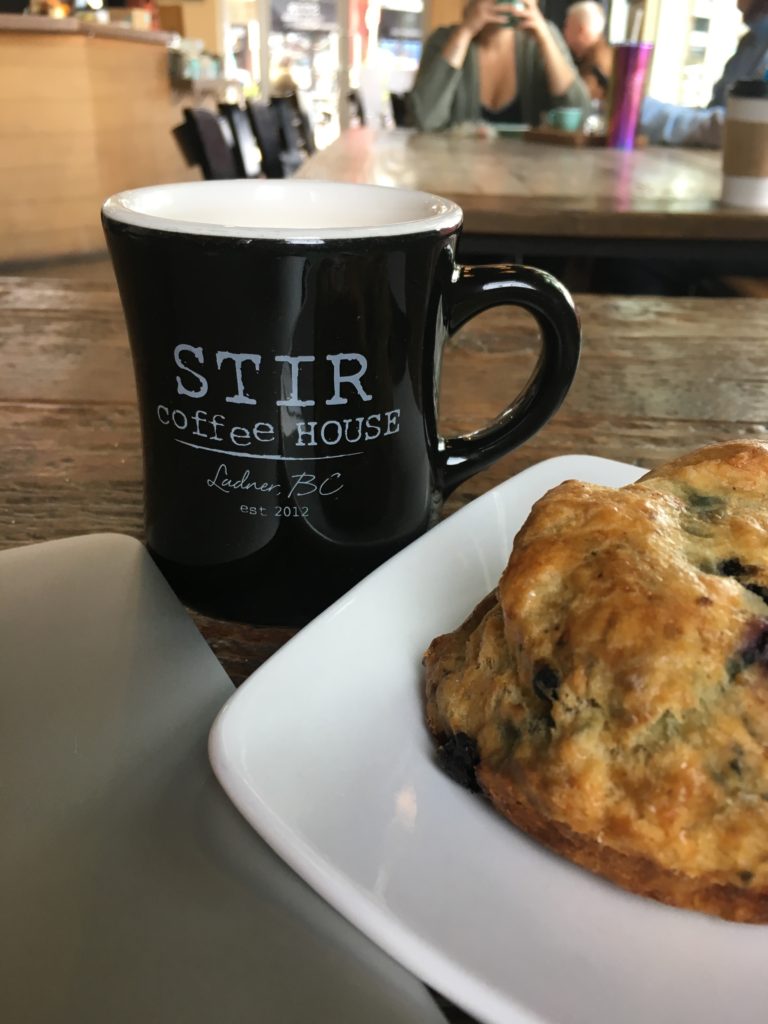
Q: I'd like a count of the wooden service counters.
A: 1